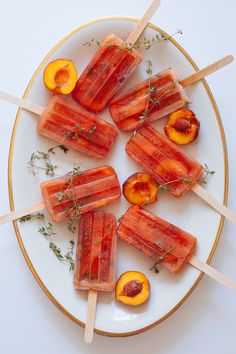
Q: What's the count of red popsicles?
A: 7